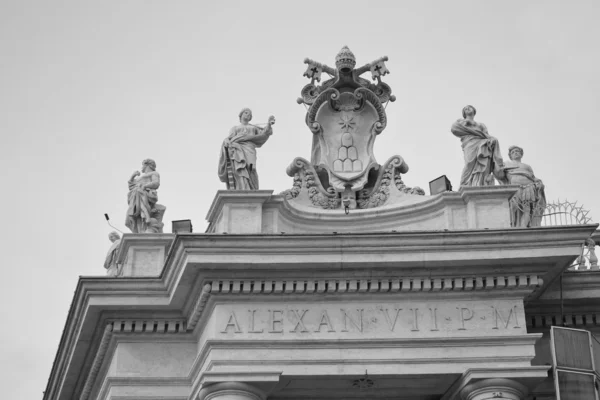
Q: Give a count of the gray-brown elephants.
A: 0